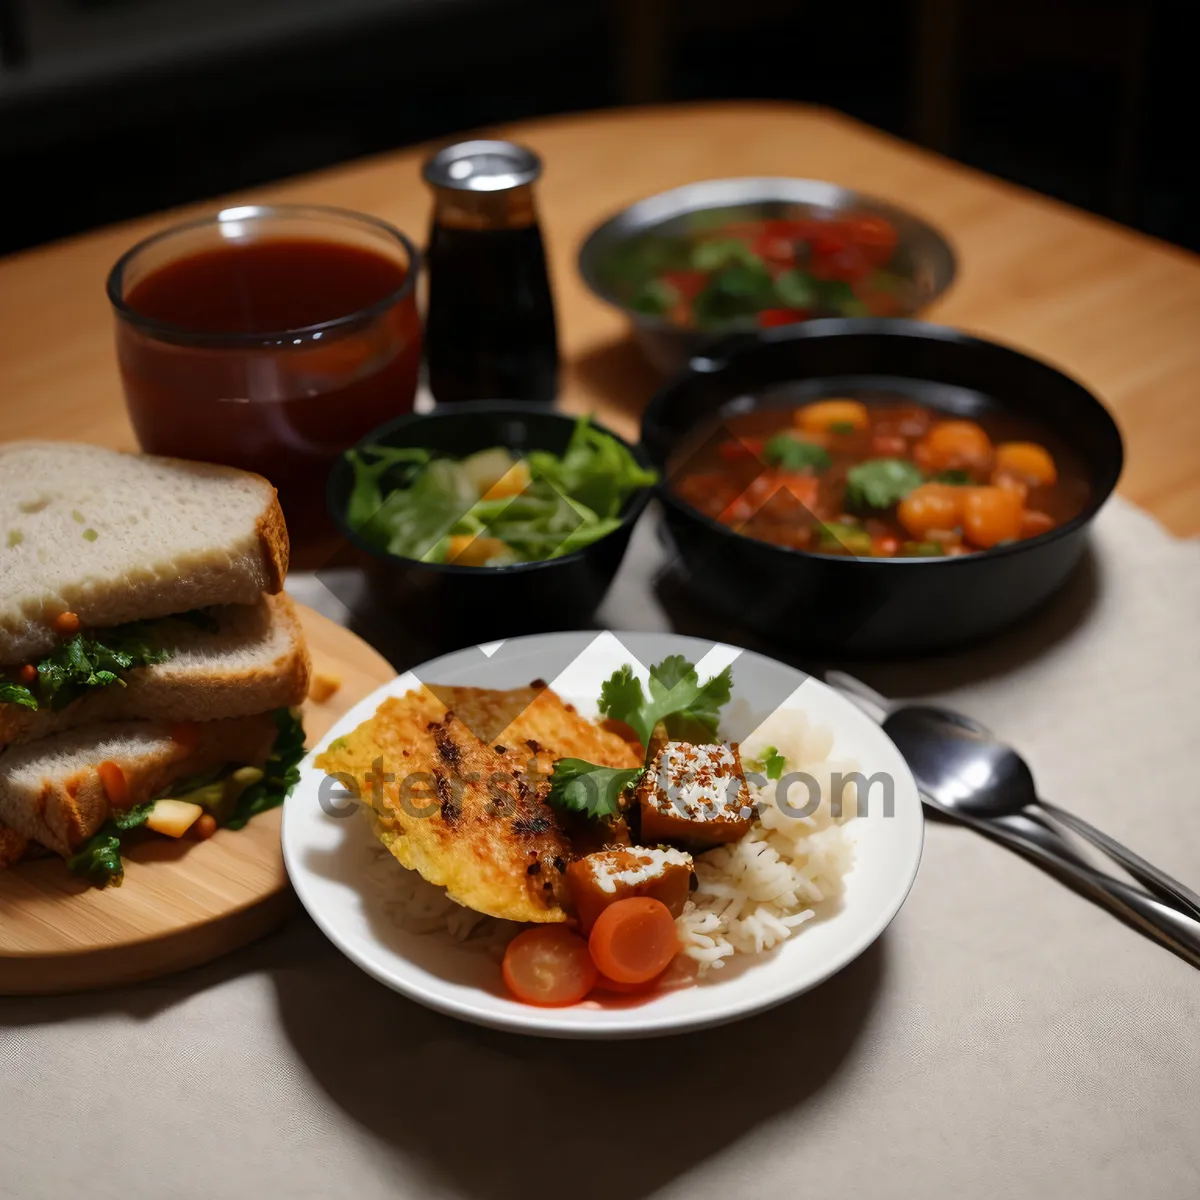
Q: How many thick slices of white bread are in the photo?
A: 3